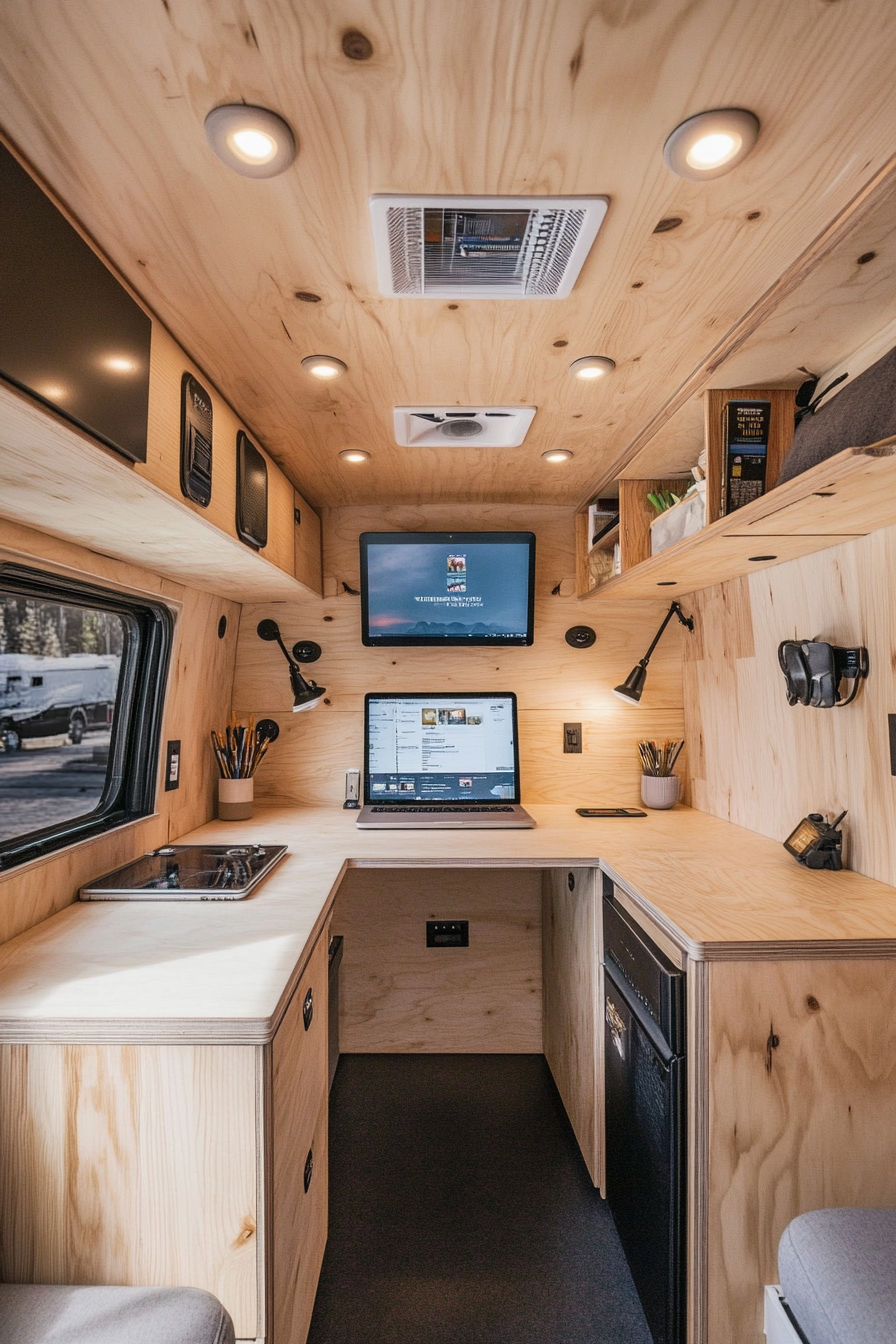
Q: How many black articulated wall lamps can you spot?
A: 2